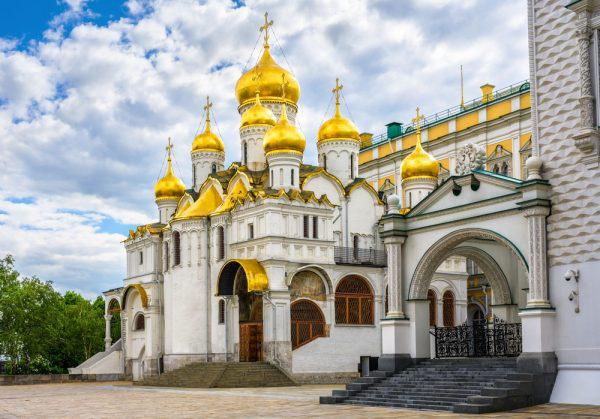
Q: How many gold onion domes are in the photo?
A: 7